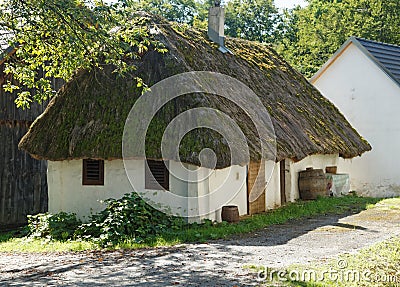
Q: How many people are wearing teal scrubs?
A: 0